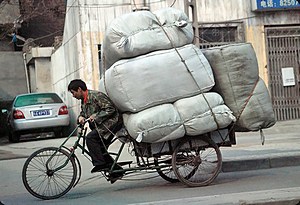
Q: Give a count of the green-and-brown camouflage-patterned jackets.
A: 1